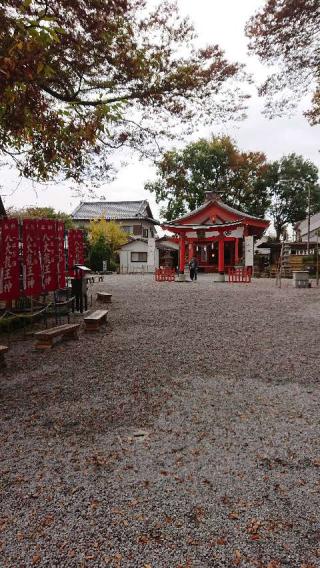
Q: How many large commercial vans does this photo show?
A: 0